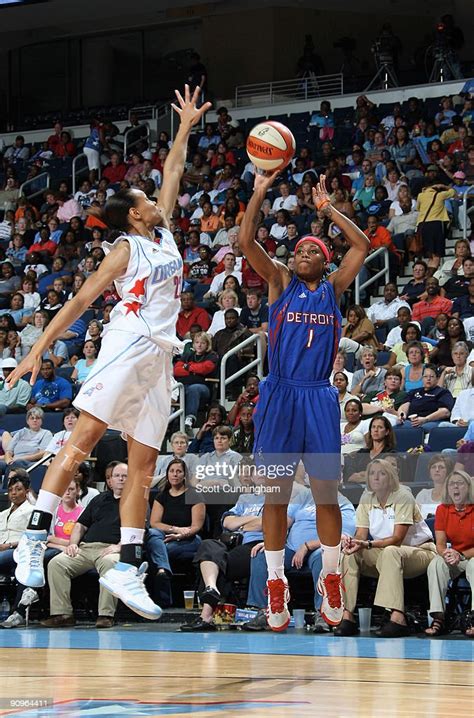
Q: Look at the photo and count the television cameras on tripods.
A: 2